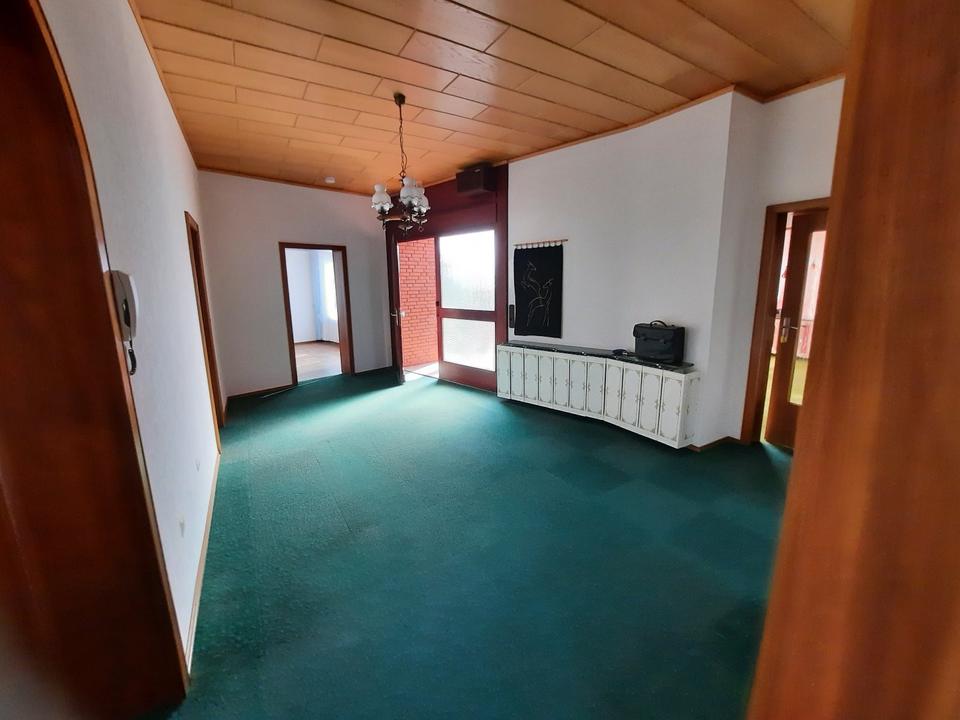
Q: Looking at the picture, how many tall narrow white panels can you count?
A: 11